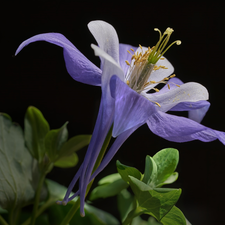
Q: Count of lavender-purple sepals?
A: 5